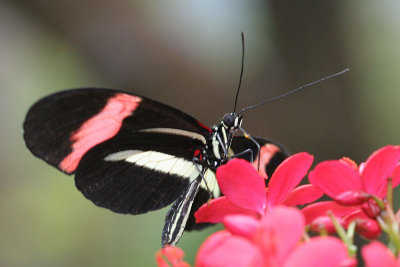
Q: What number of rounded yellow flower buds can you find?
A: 0